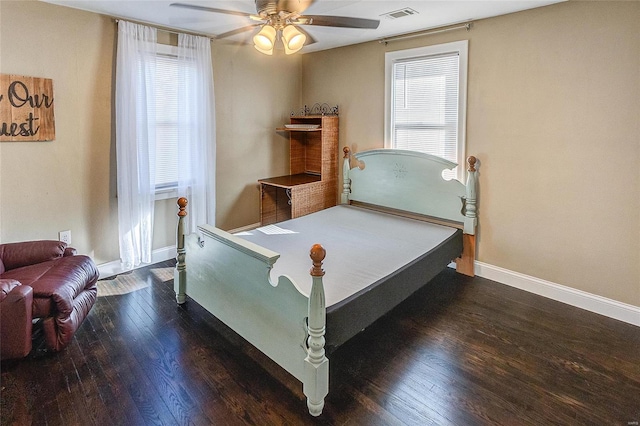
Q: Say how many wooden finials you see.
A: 4